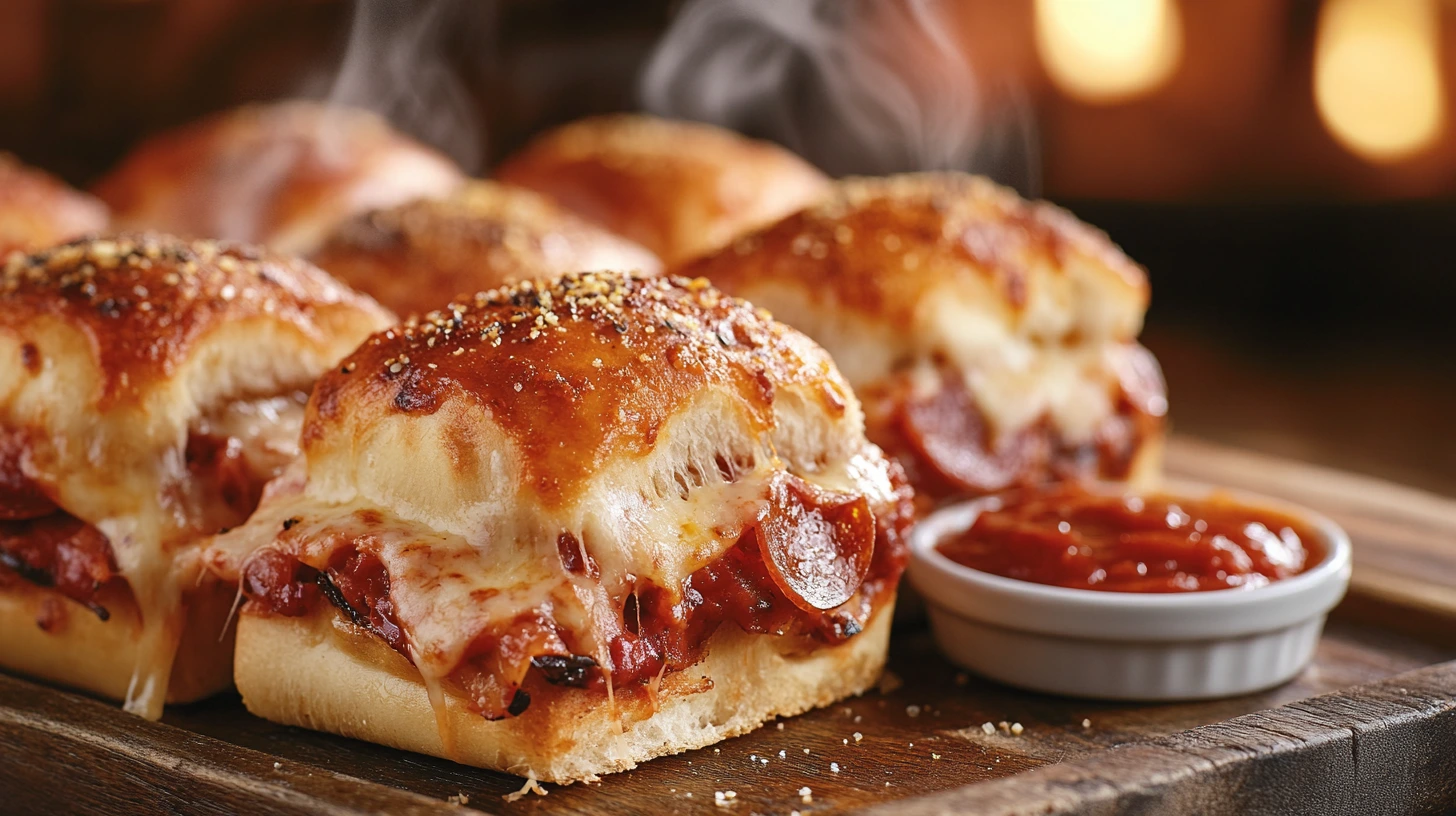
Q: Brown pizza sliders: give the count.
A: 7